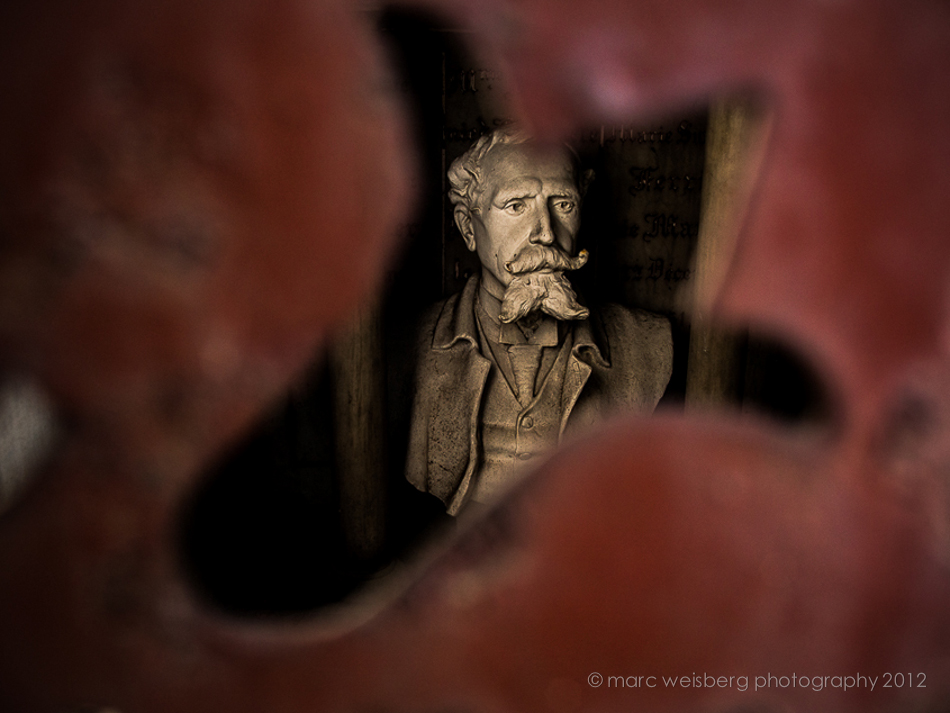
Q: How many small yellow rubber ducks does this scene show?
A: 0